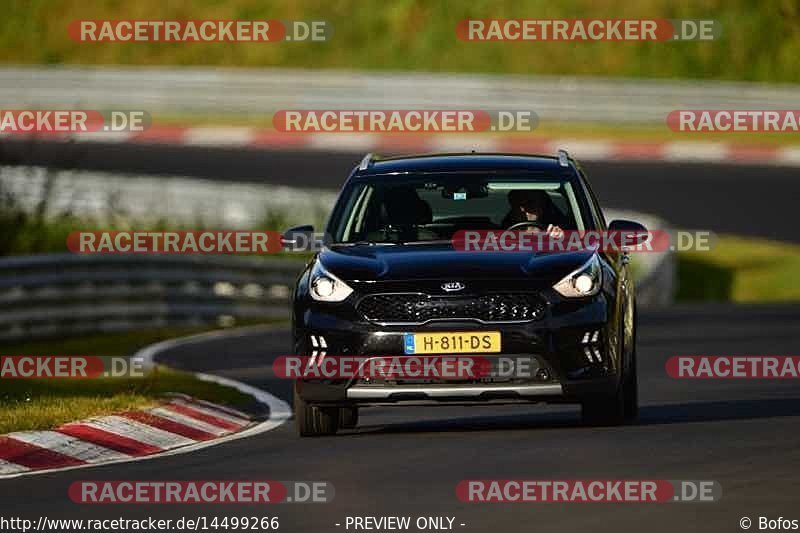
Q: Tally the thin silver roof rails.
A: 2